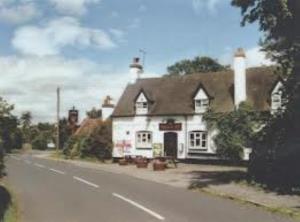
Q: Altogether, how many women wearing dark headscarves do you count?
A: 0